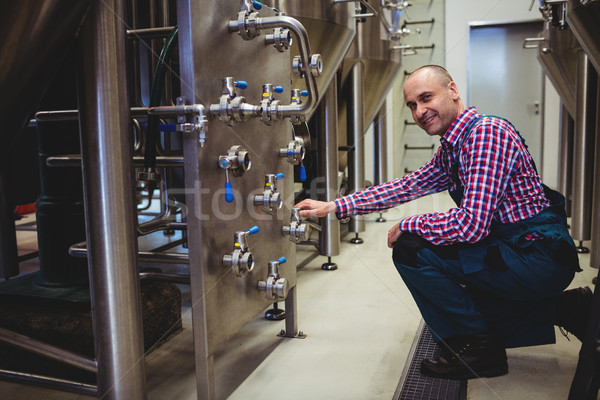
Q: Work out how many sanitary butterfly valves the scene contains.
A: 11